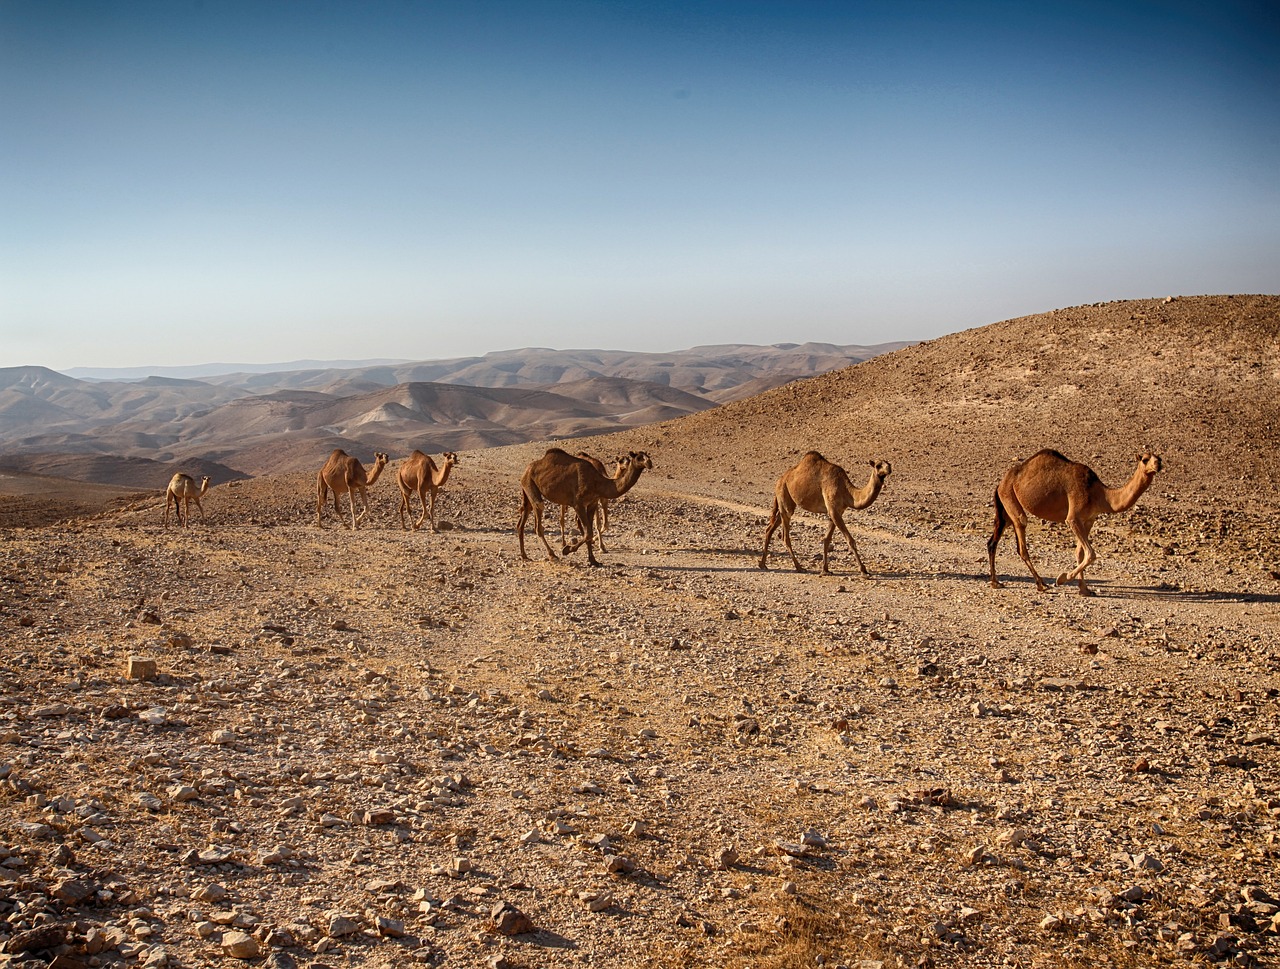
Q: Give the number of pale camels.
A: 1